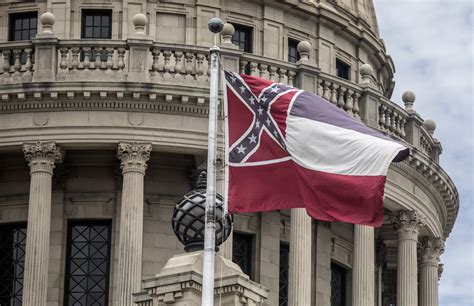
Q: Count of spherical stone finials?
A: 7